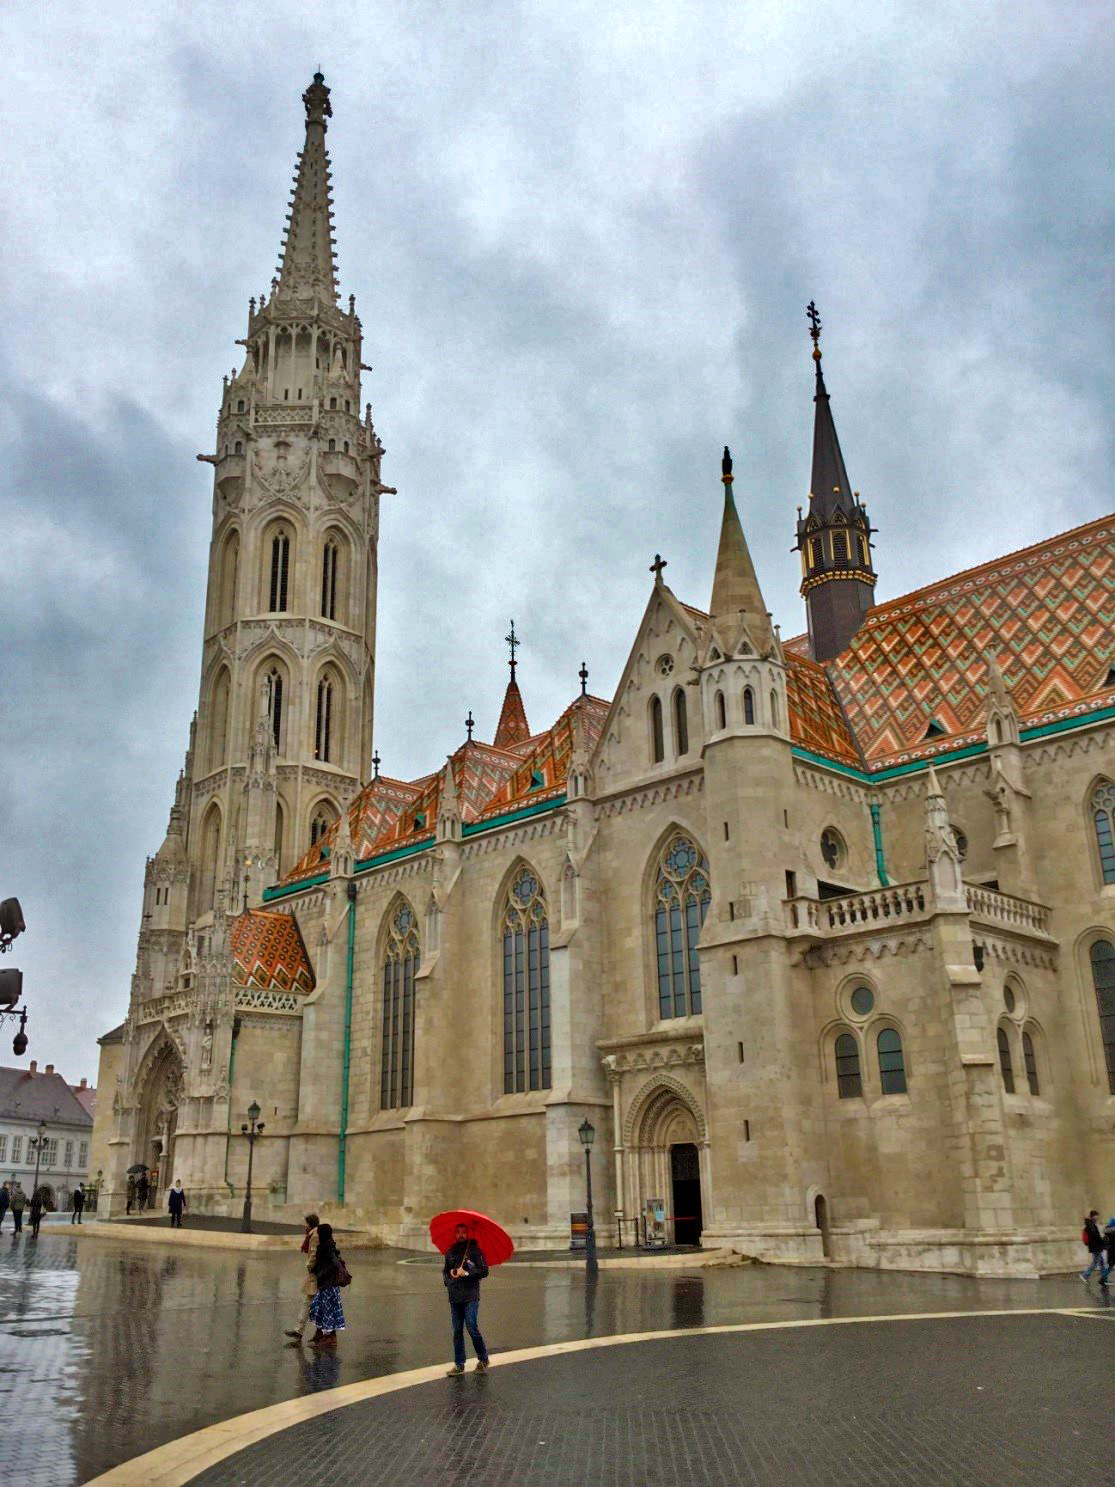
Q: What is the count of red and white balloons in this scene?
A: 0